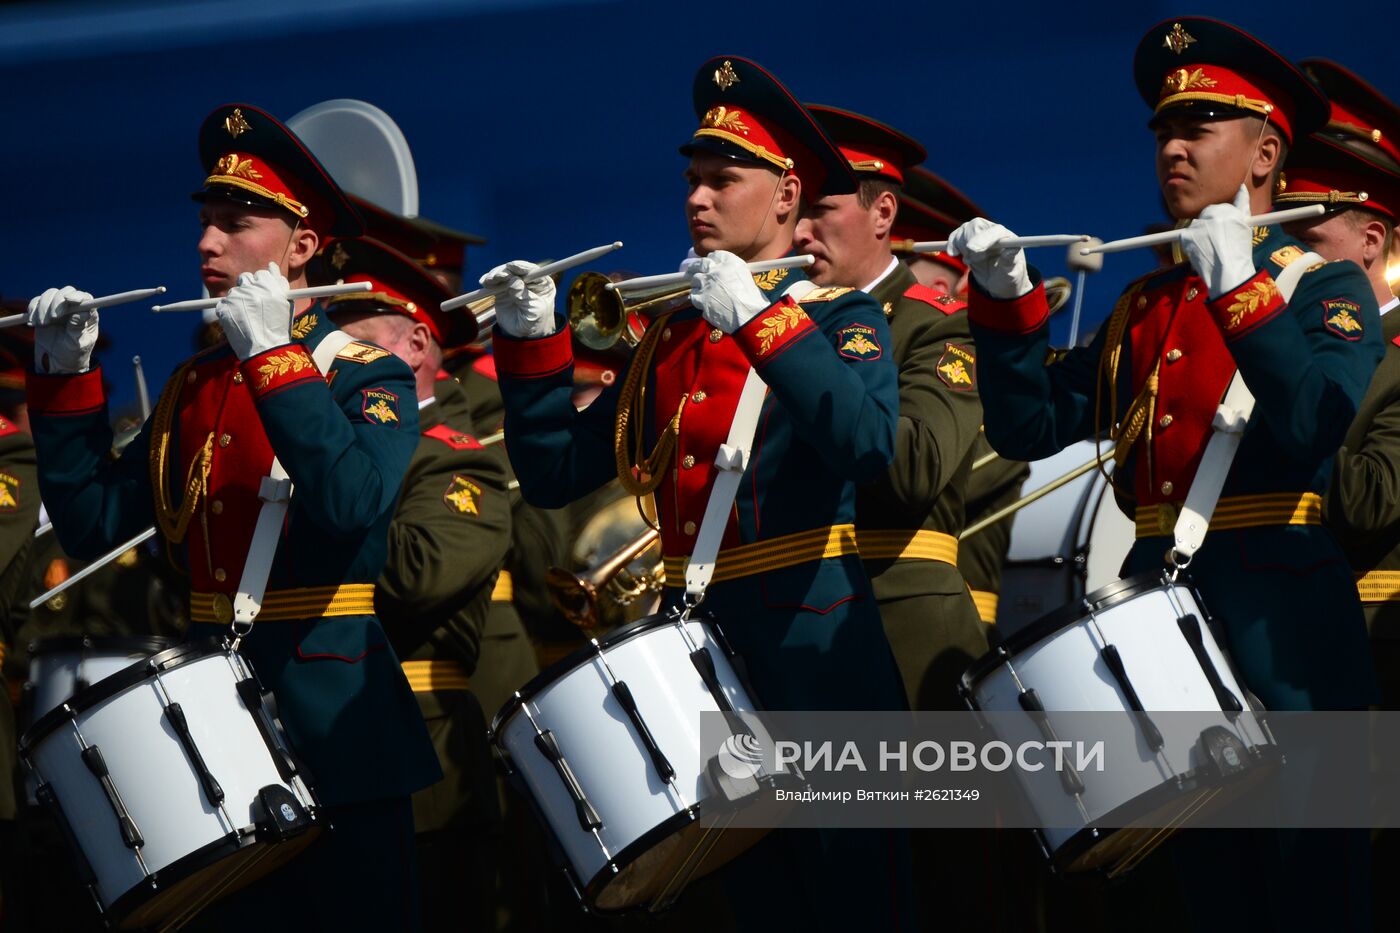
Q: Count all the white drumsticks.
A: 6